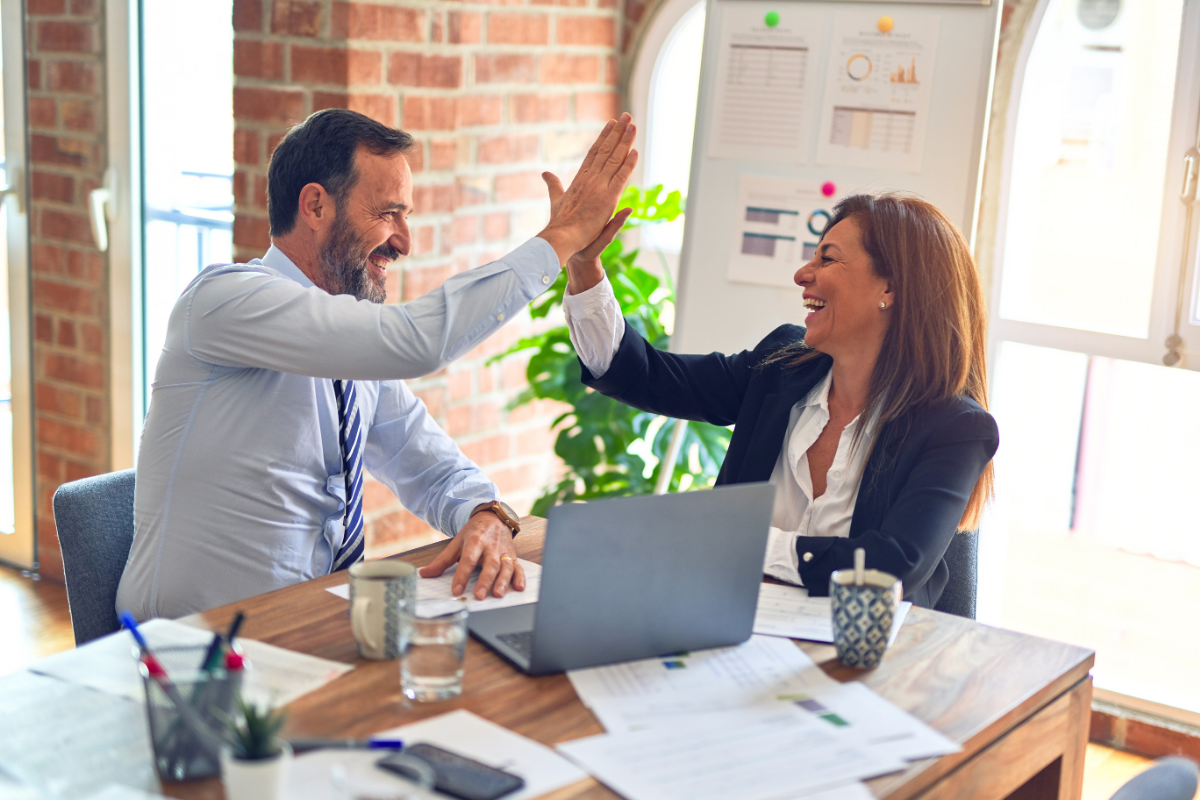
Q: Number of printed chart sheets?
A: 3